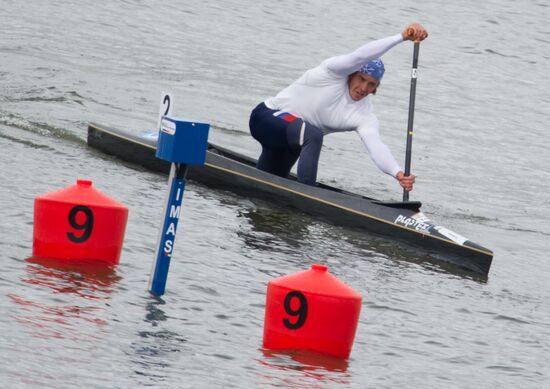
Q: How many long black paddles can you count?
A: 1